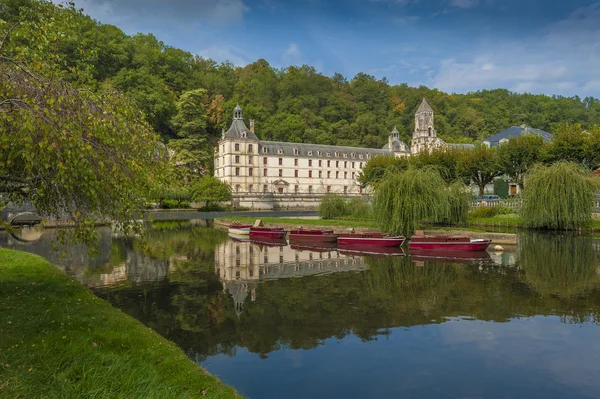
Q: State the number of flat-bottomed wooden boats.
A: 5